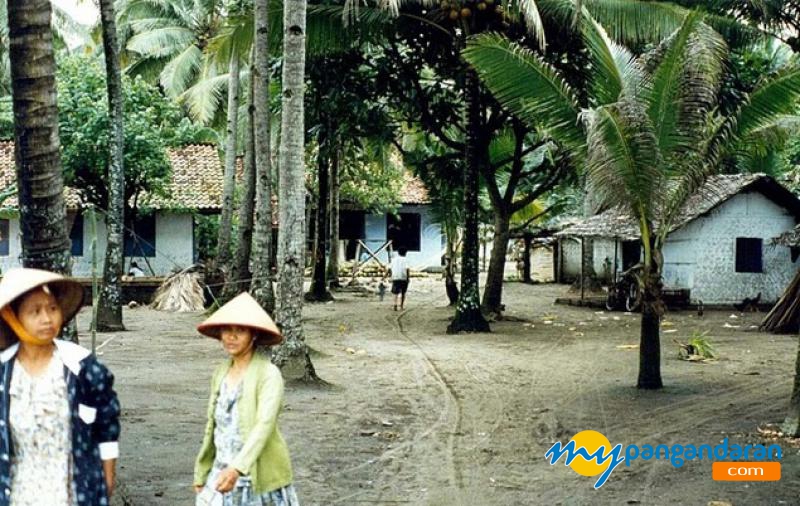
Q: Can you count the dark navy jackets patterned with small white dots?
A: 1